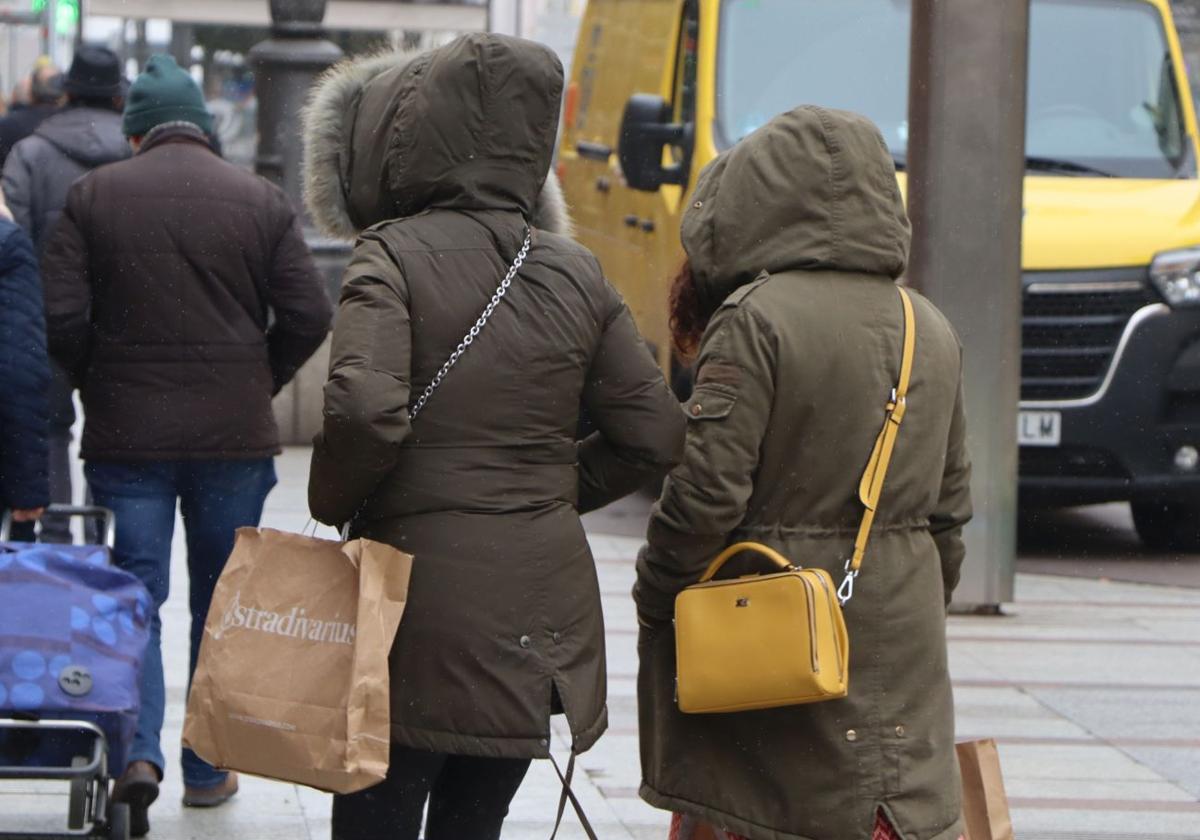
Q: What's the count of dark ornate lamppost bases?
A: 1